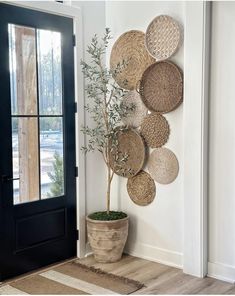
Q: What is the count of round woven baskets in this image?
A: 8